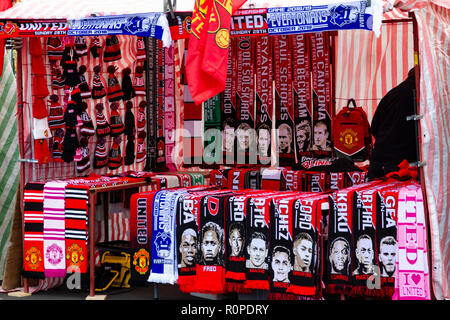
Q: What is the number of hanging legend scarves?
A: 6